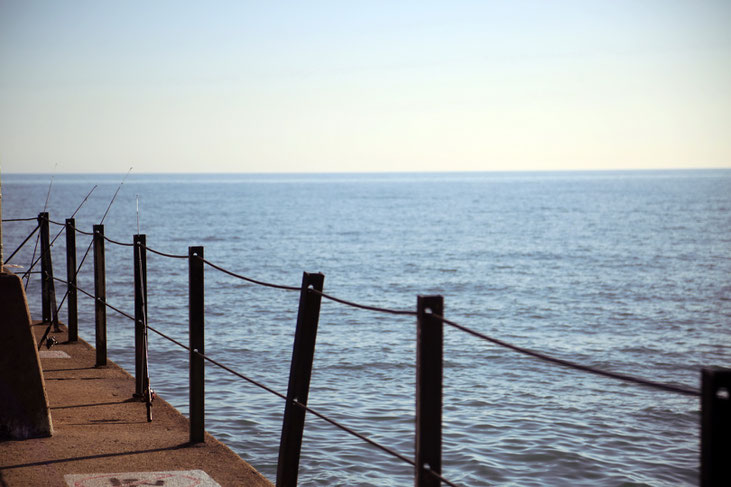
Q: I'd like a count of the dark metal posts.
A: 8